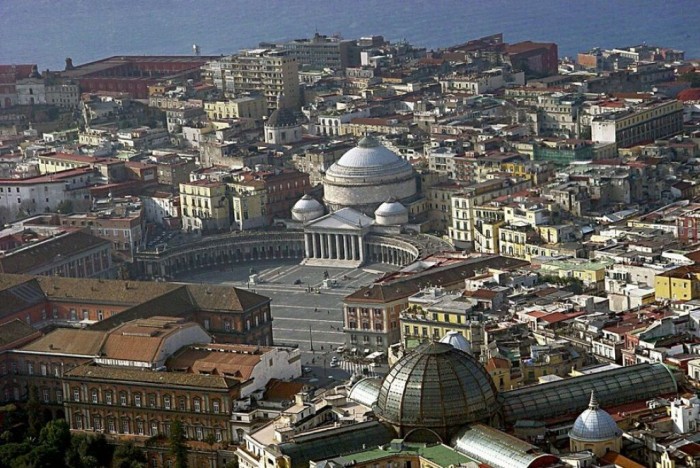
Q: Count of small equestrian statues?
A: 2